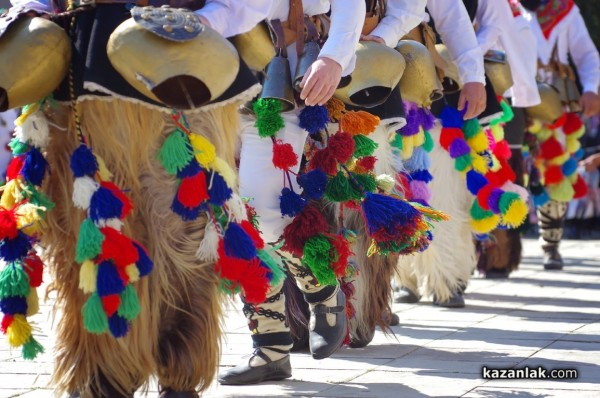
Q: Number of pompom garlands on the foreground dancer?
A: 3